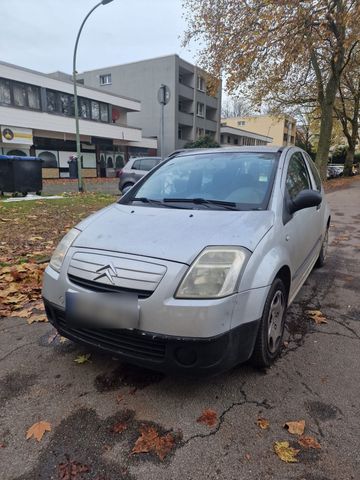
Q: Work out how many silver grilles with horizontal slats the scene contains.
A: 1